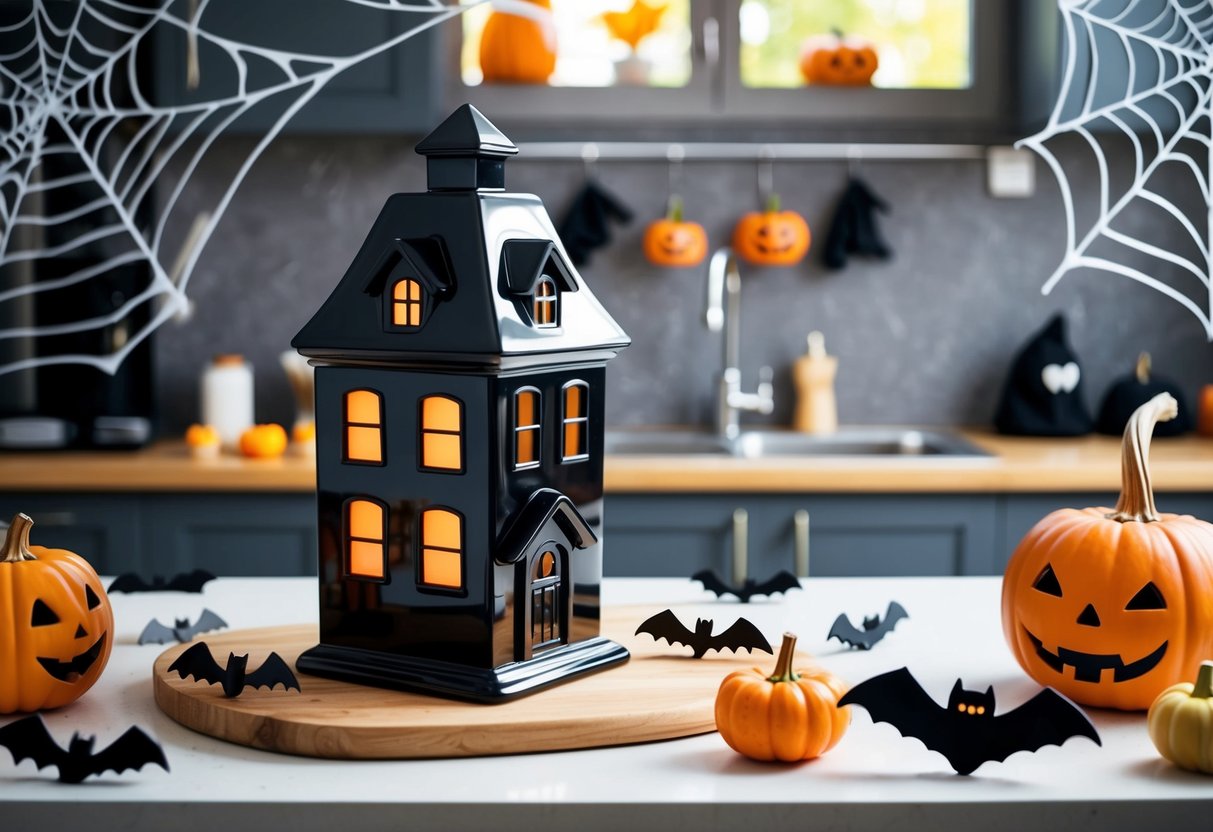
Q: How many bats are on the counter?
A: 8